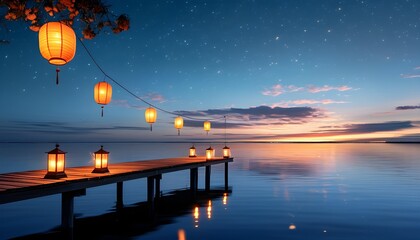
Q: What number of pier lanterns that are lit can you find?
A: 5